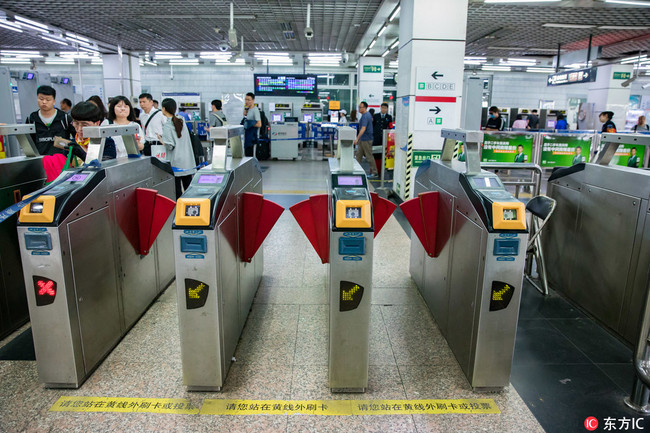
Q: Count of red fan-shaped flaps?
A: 5